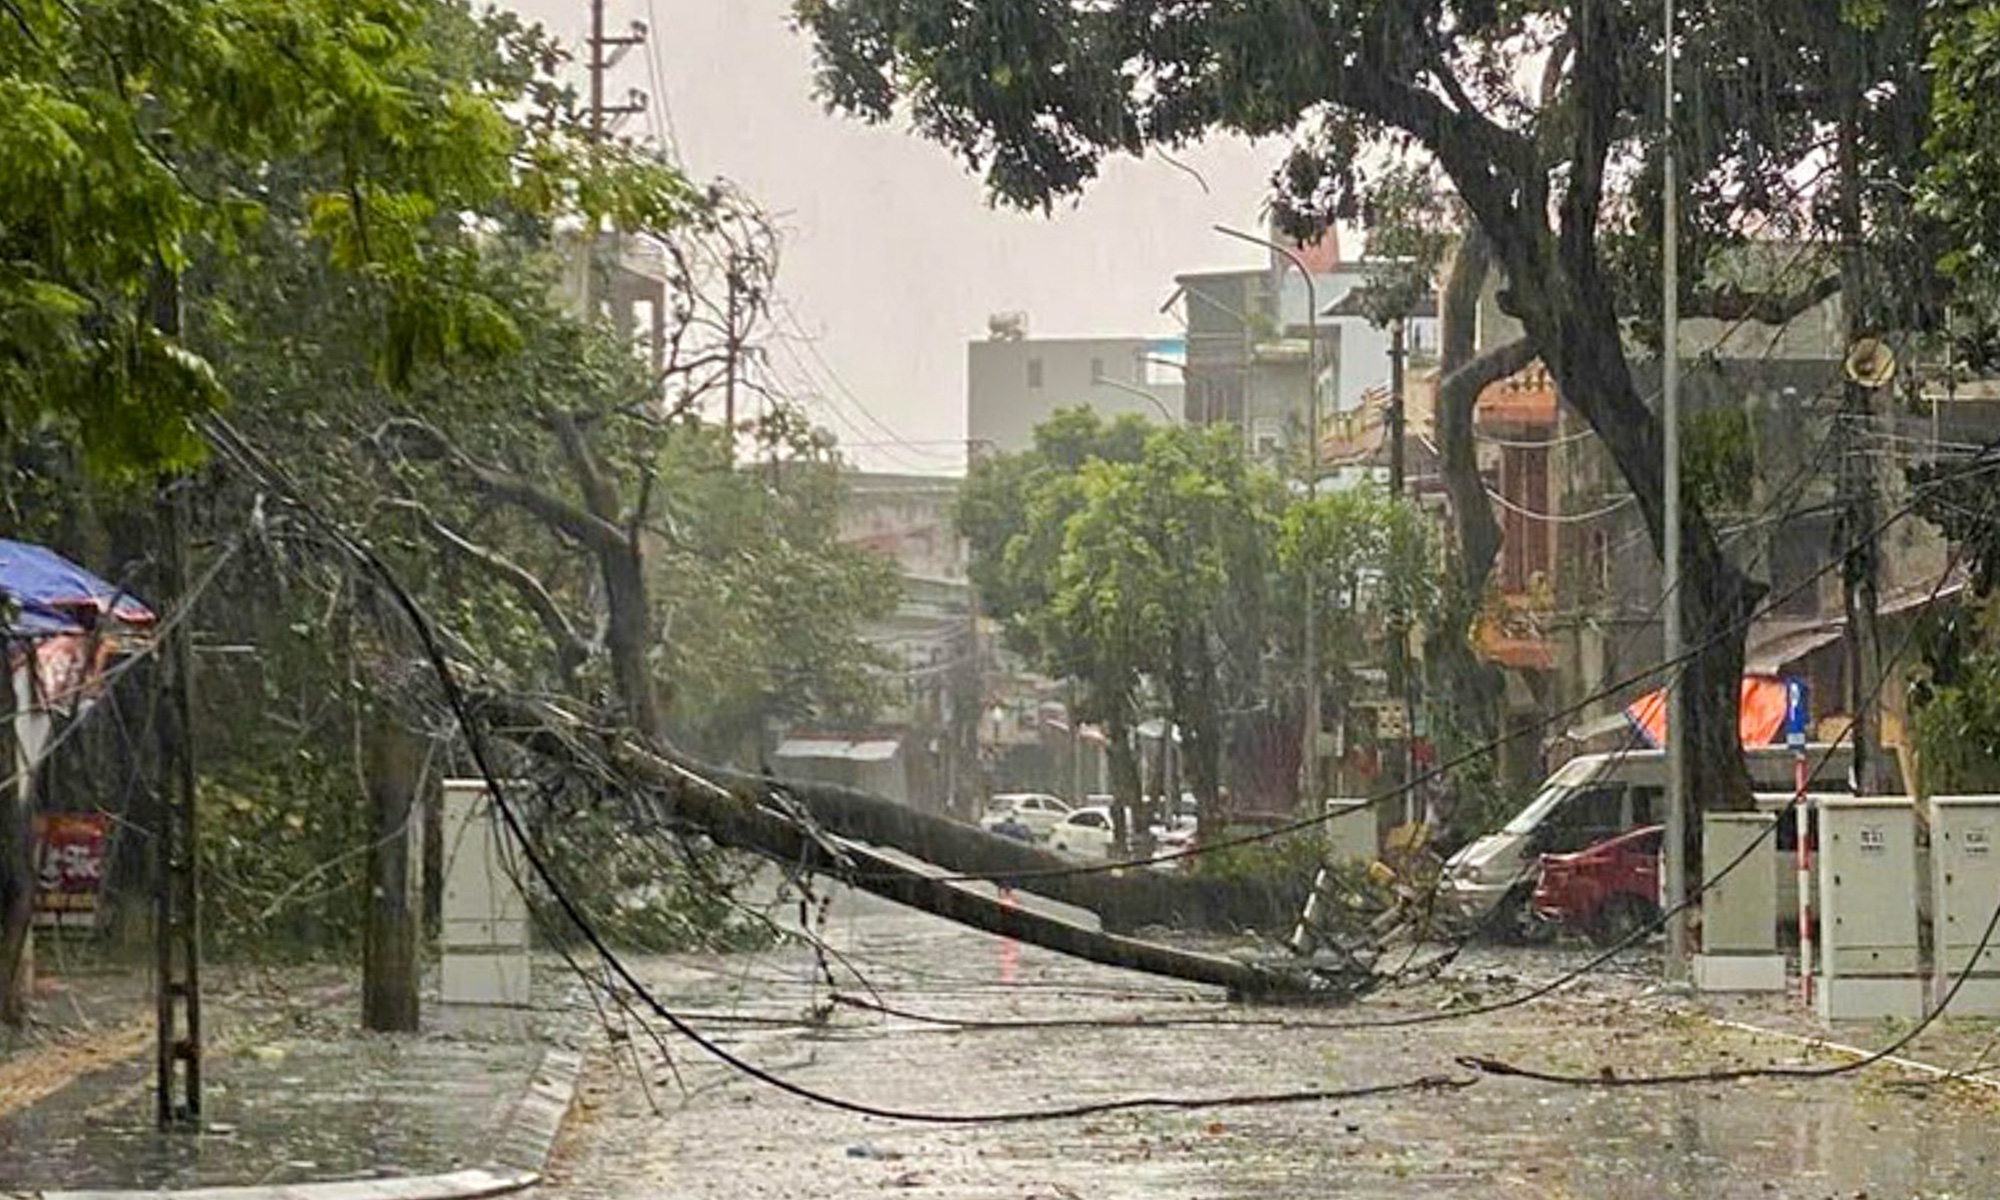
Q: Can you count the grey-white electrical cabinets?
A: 5